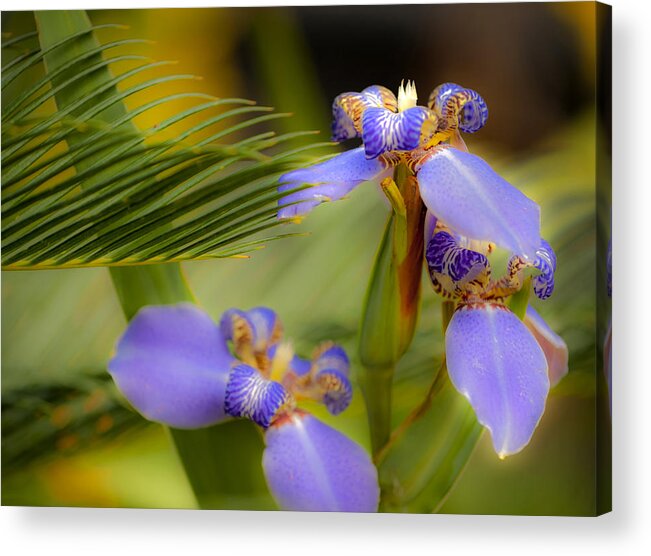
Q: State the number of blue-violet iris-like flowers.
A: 3